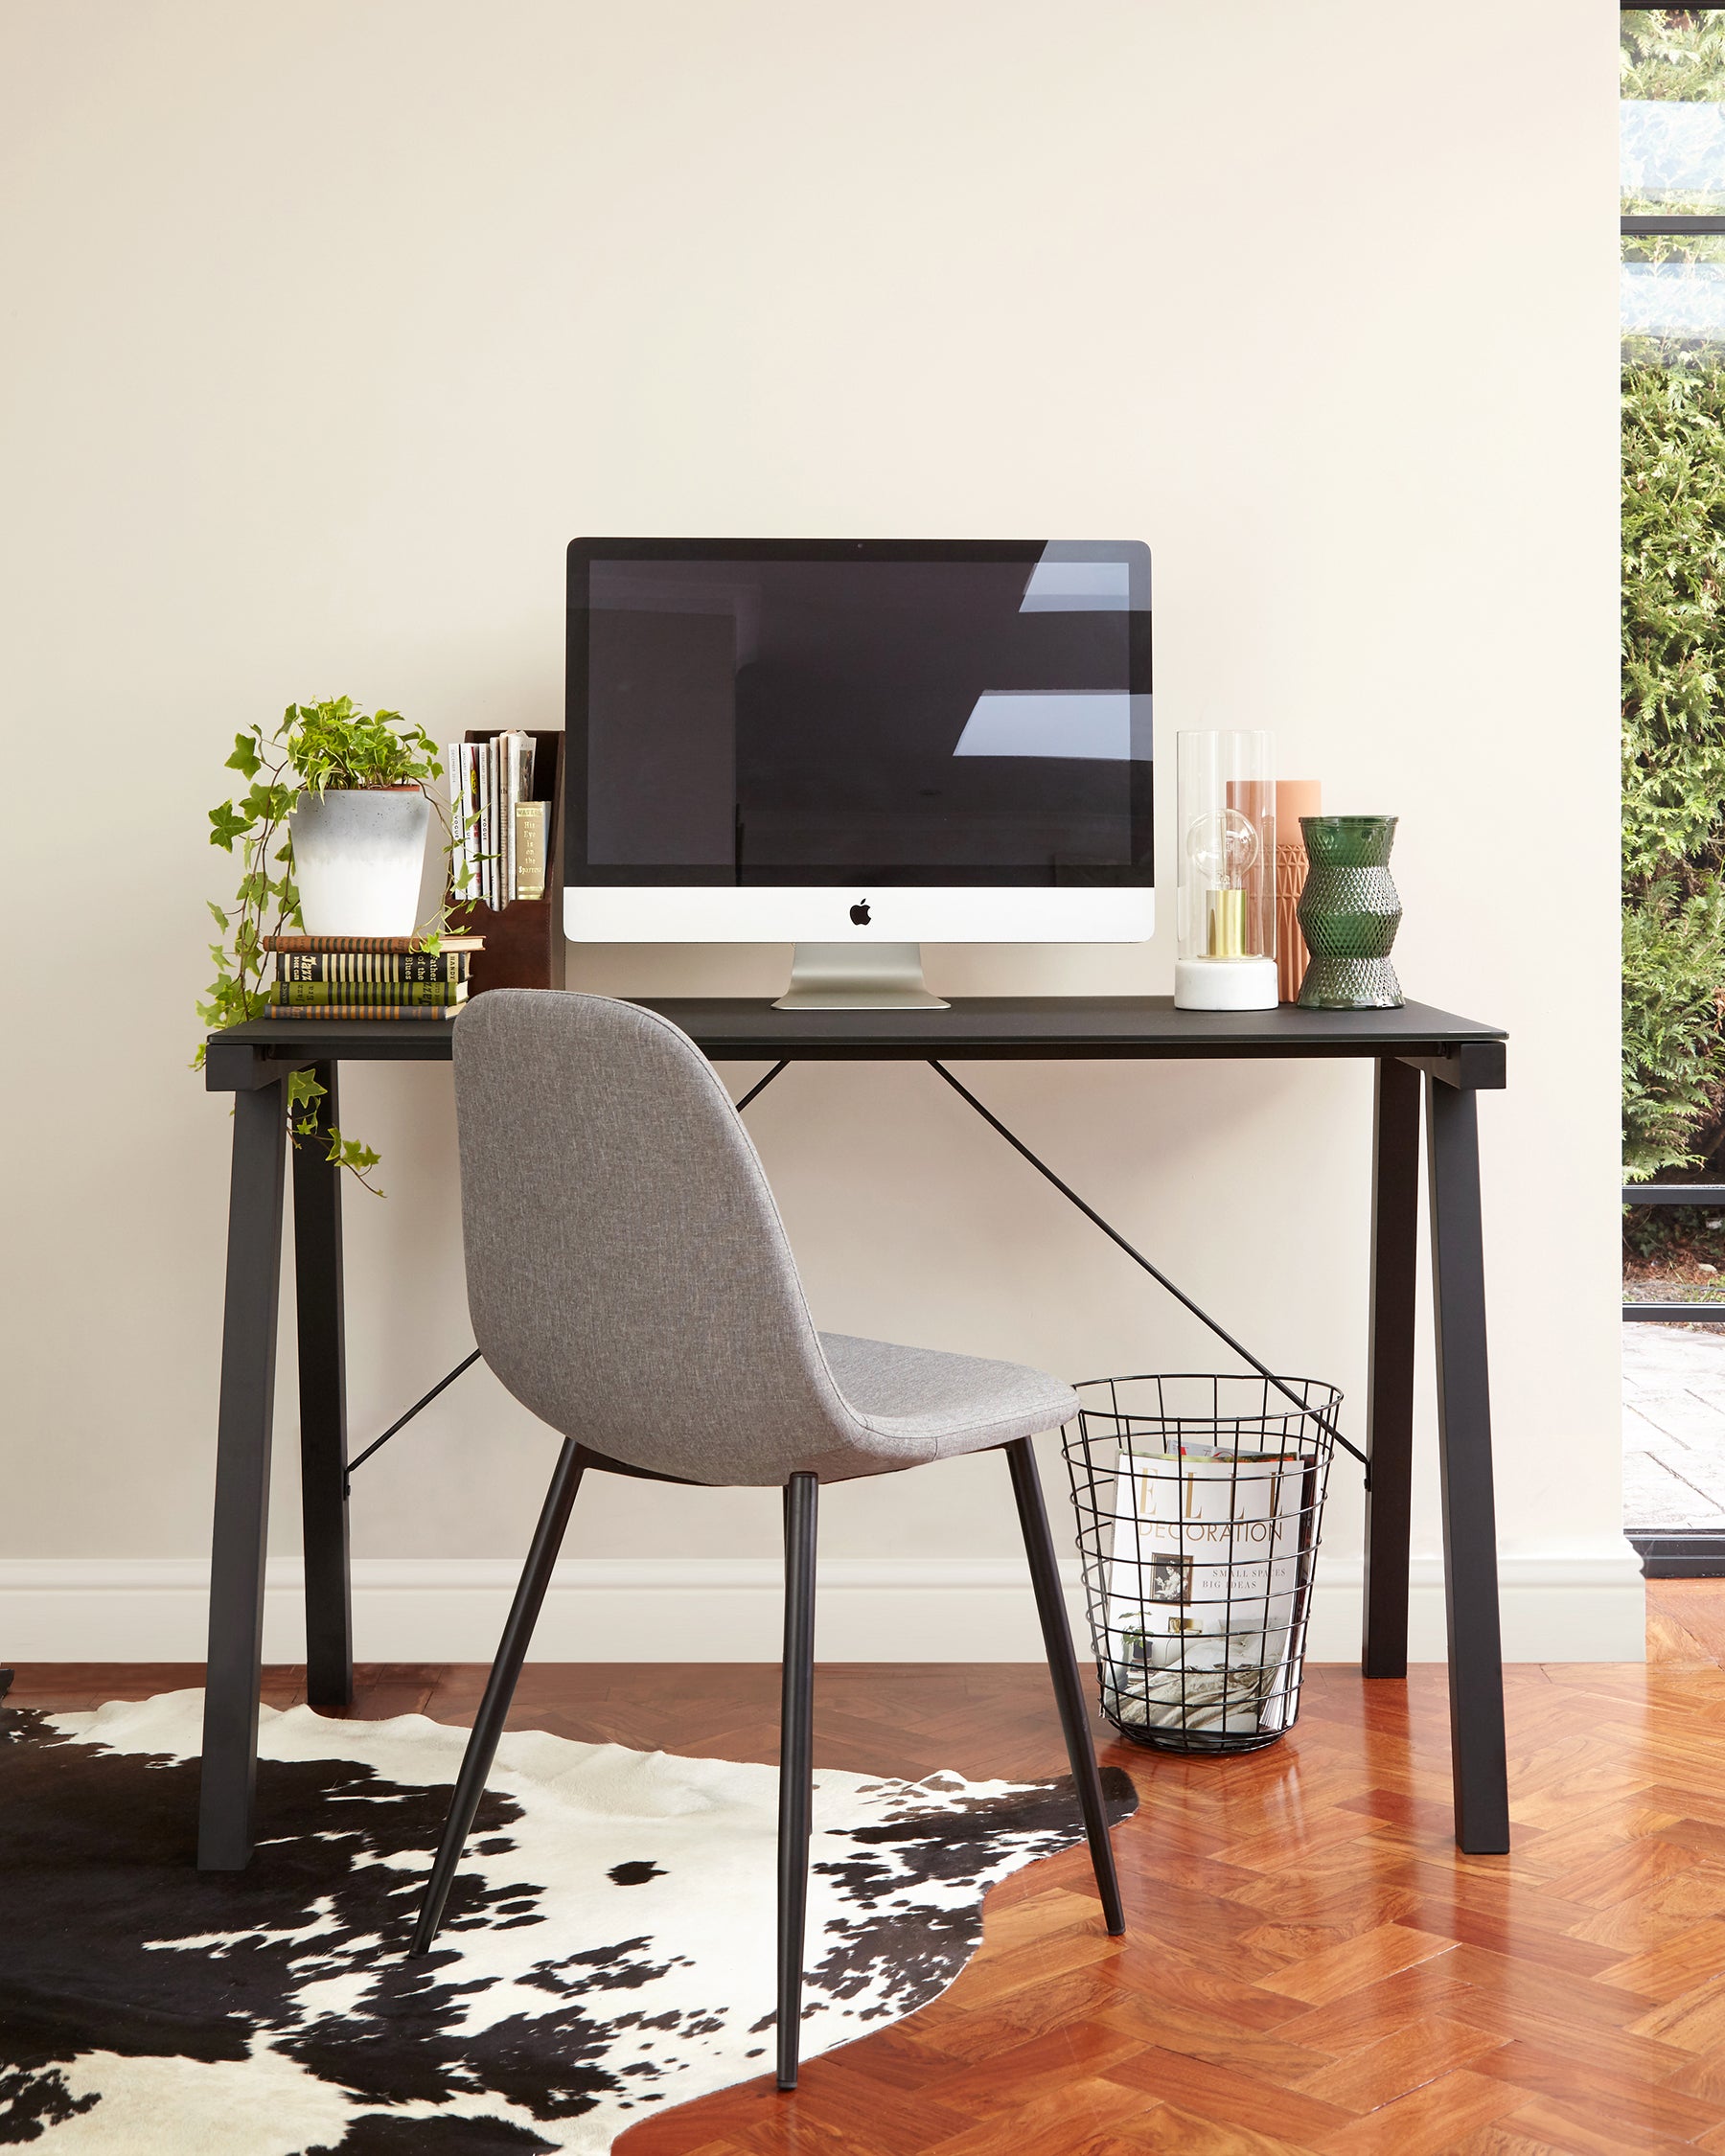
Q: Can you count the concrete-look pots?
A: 1